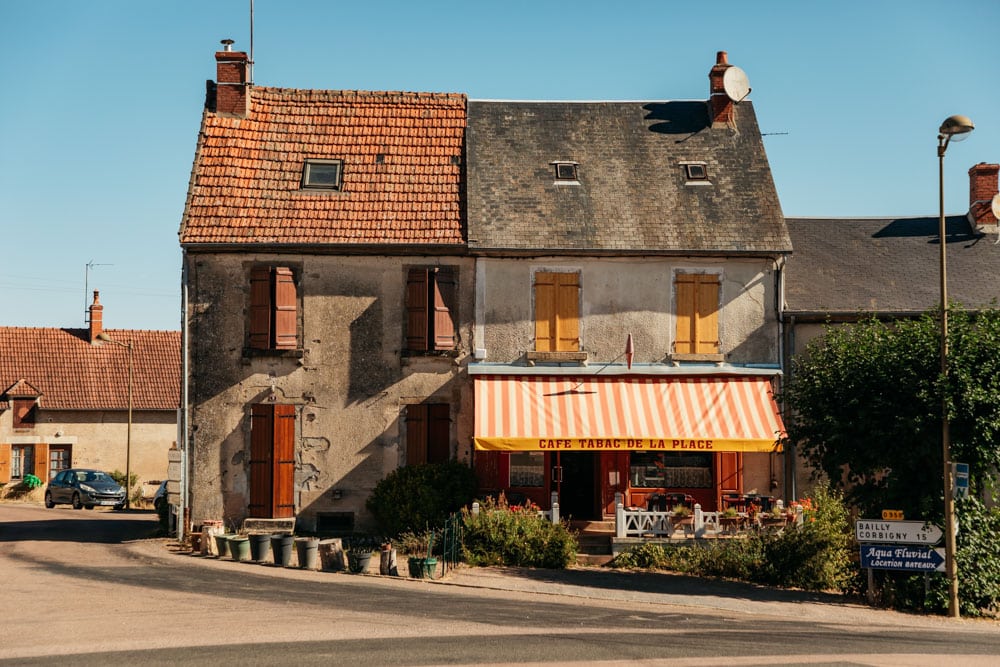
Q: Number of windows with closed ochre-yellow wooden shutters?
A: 2